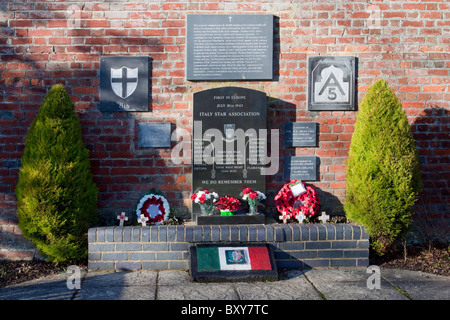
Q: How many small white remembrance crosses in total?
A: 5